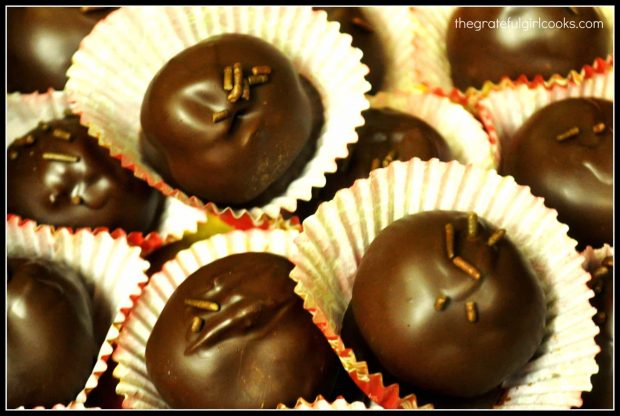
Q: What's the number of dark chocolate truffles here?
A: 11